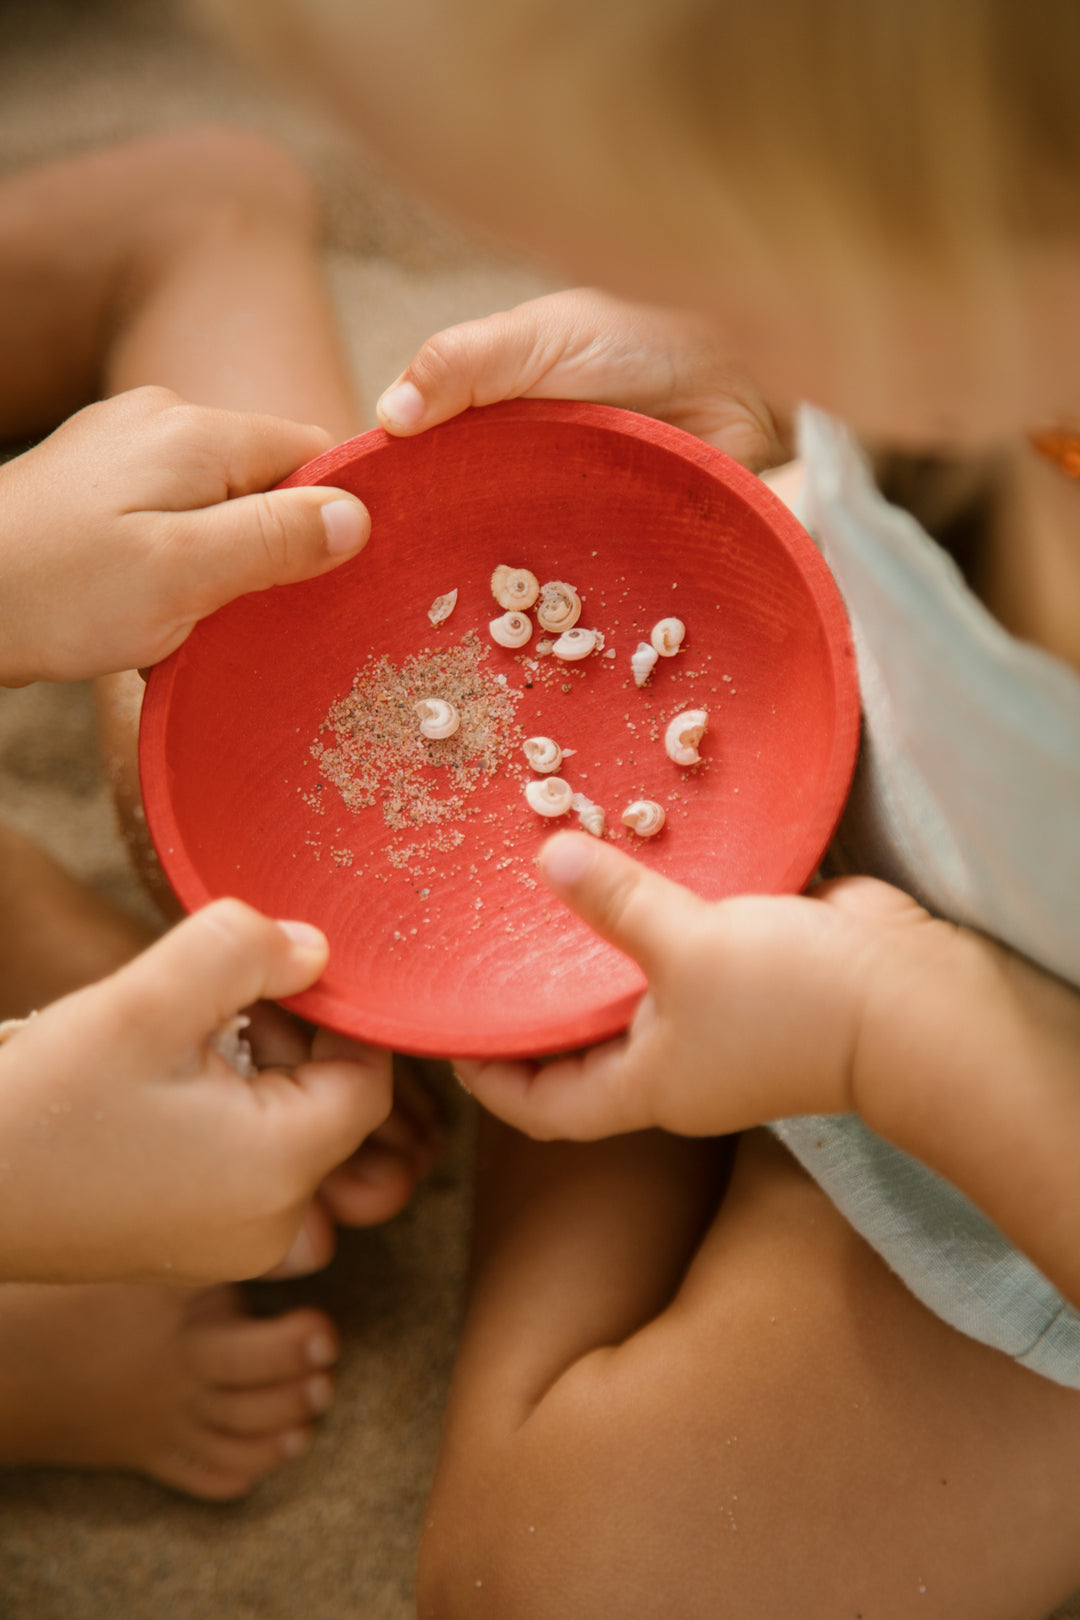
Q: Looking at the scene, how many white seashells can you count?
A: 12